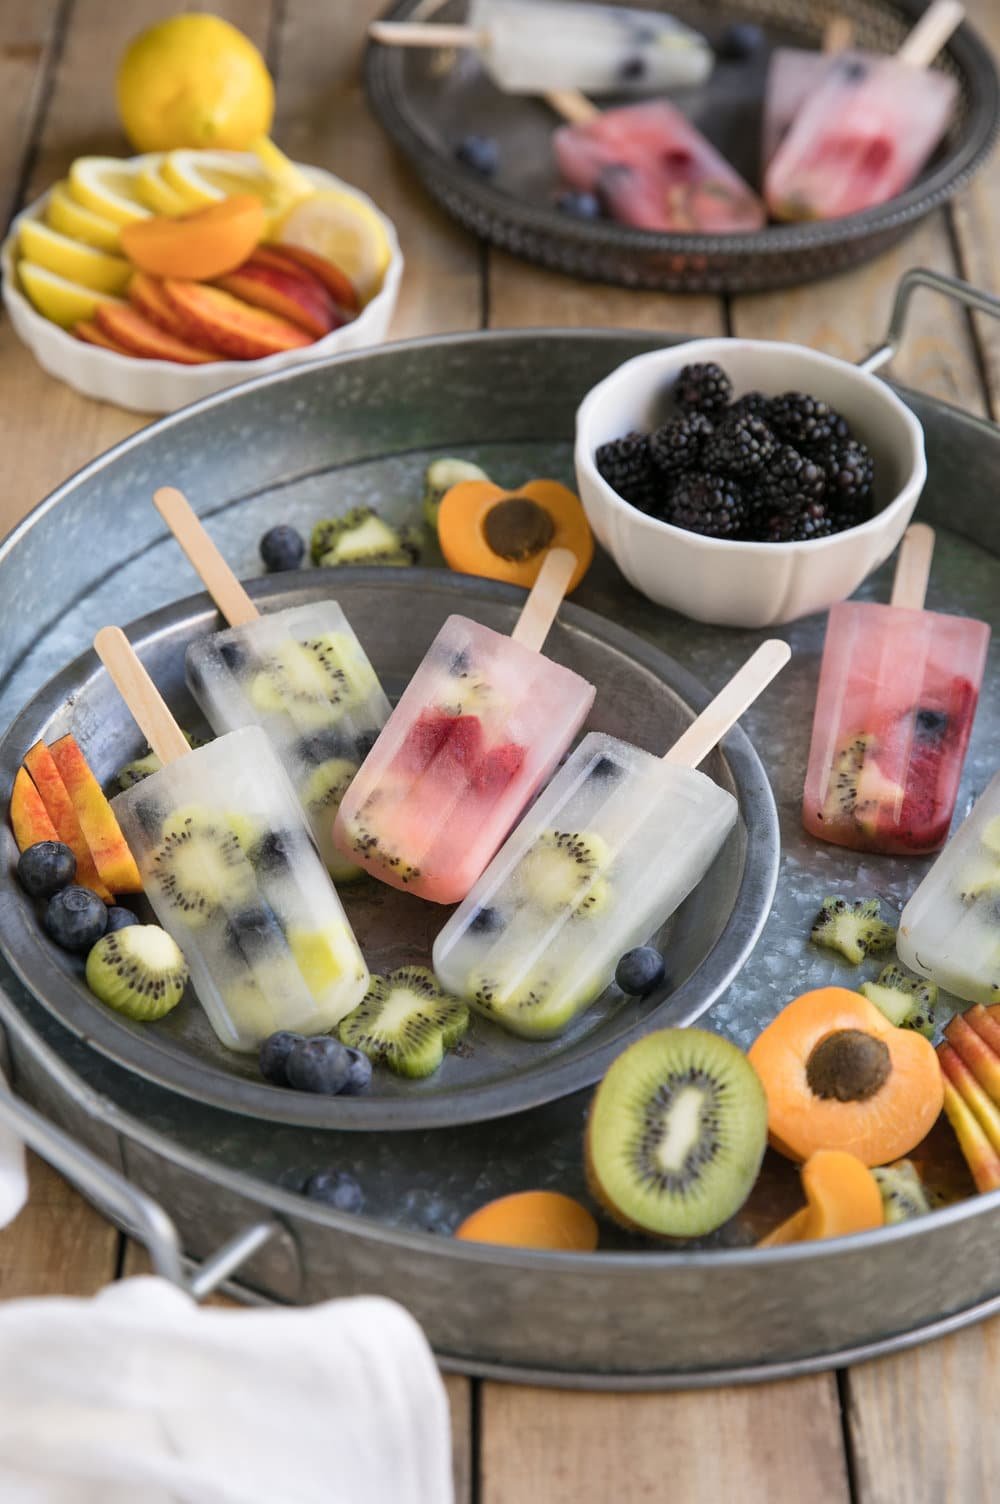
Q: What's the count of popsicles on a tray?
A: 10